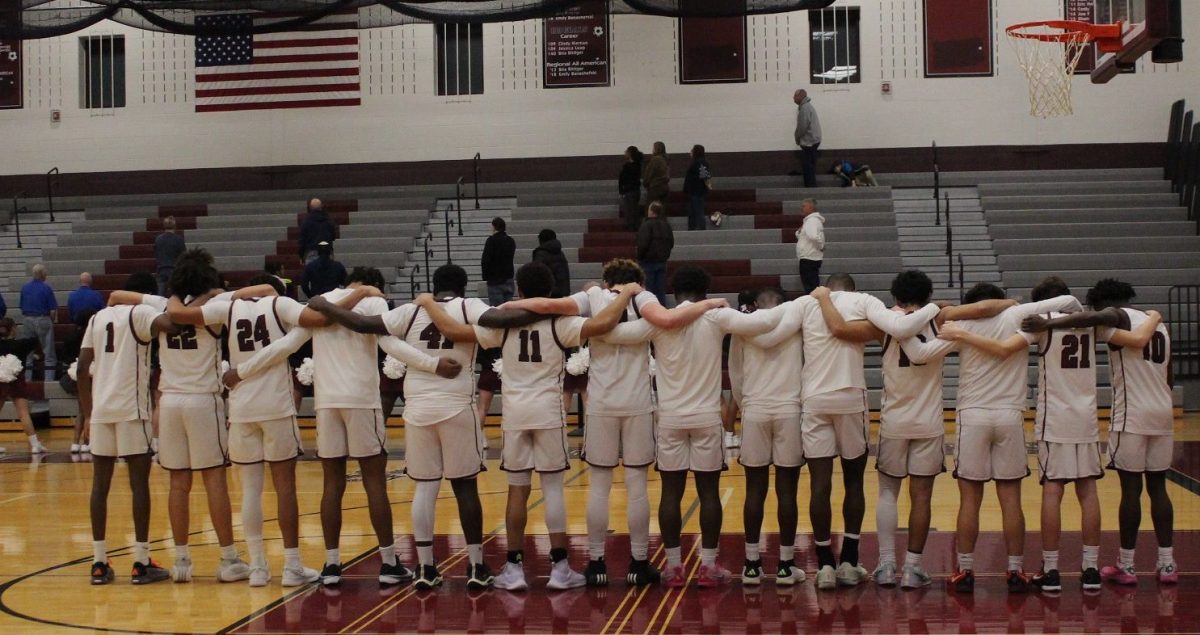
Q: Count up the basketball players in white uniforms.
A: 14